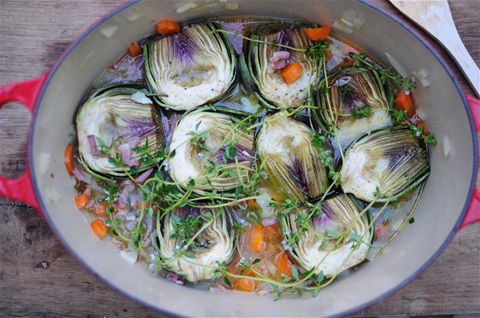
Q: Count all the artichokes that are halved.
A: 9